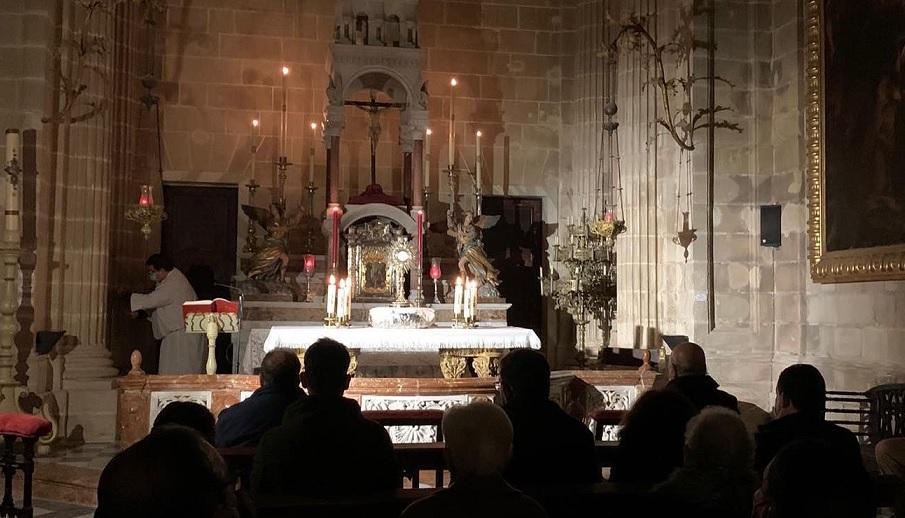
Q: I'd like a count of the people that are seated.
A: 11